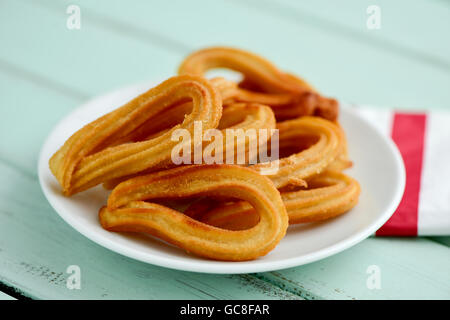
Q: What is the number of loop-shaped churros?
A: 6